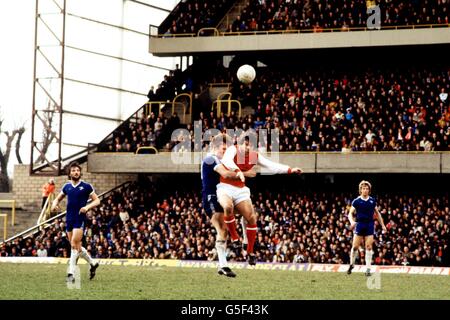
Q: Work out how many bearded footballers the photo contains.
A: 1